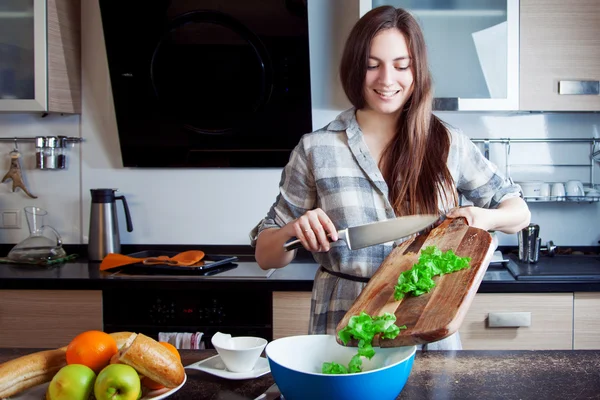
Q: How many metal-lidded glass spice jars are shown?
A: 3